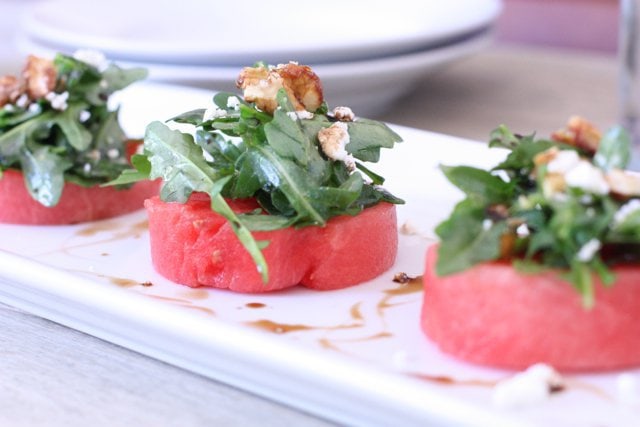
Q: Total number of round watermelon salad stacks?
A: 3